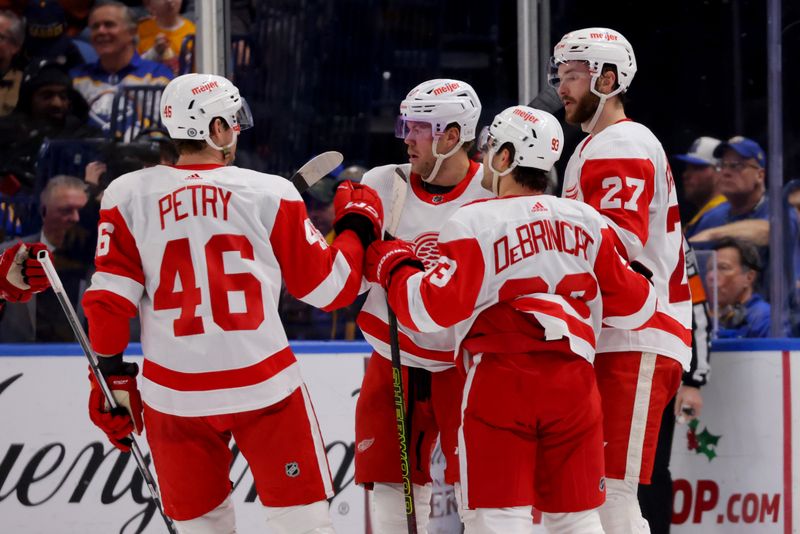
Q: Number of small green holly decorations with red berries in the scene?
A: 1